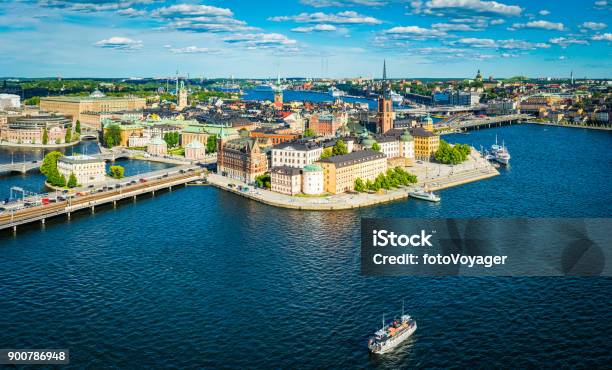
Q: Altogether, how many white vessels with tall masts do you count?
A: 2